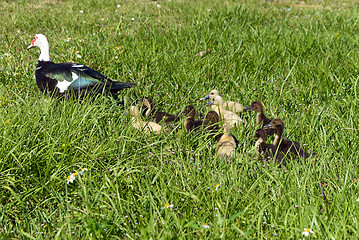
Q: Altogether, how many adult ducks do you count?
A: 1